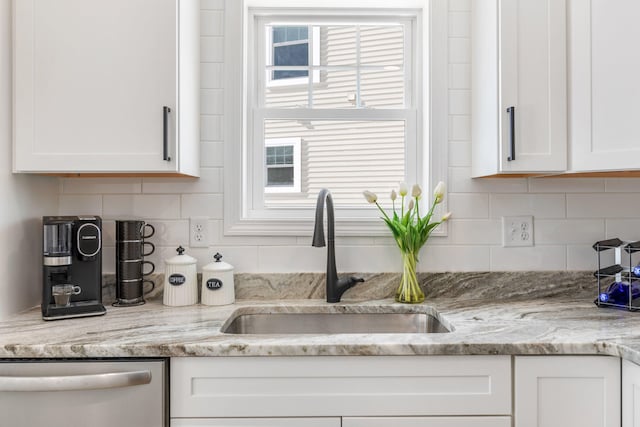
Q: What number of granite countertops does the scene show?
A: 1